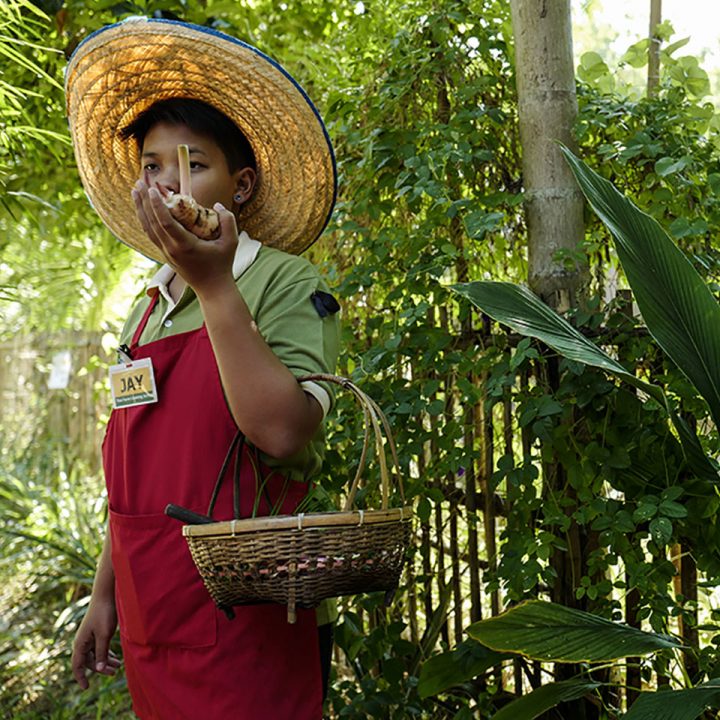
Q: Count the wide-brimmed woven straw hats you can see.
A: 1